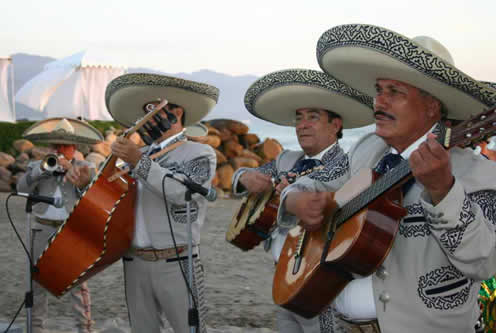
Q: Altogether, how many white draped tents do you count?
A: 2